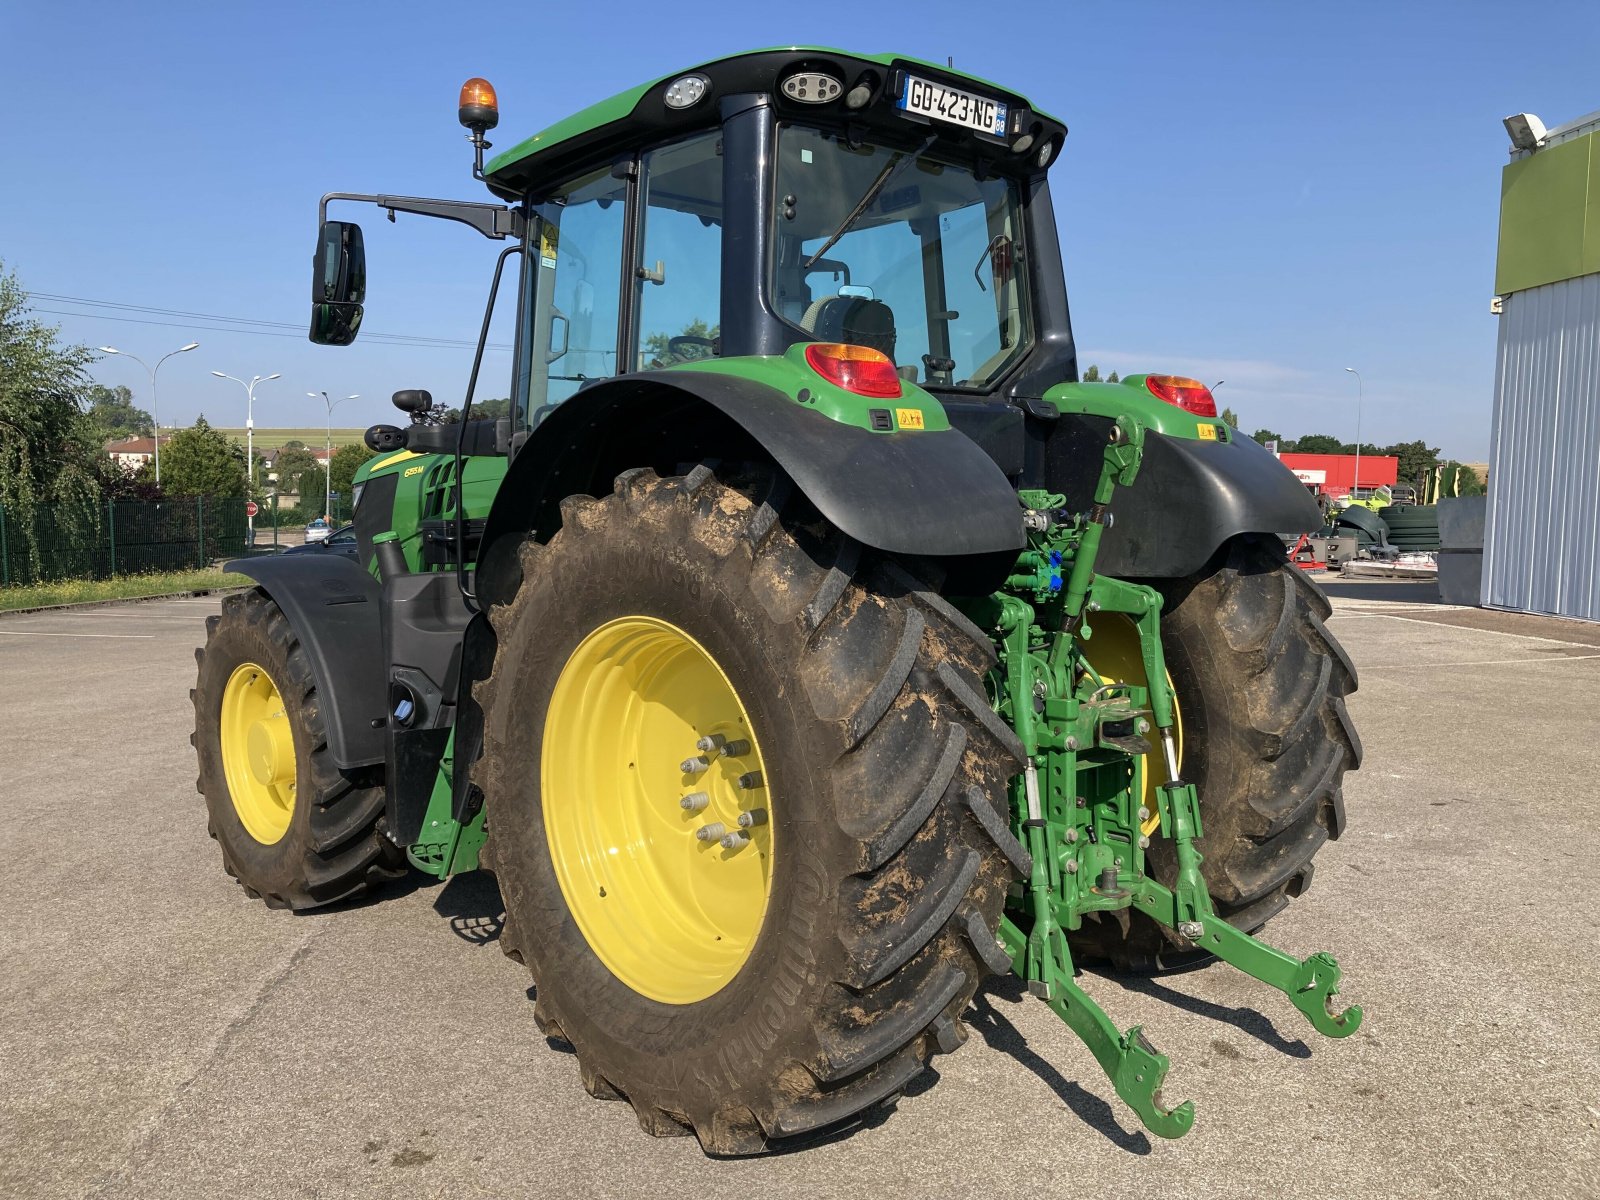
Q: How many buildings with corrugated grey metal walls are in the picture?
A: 1